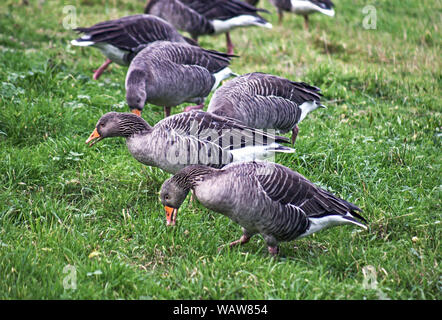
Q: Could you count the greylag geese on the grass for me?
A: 7